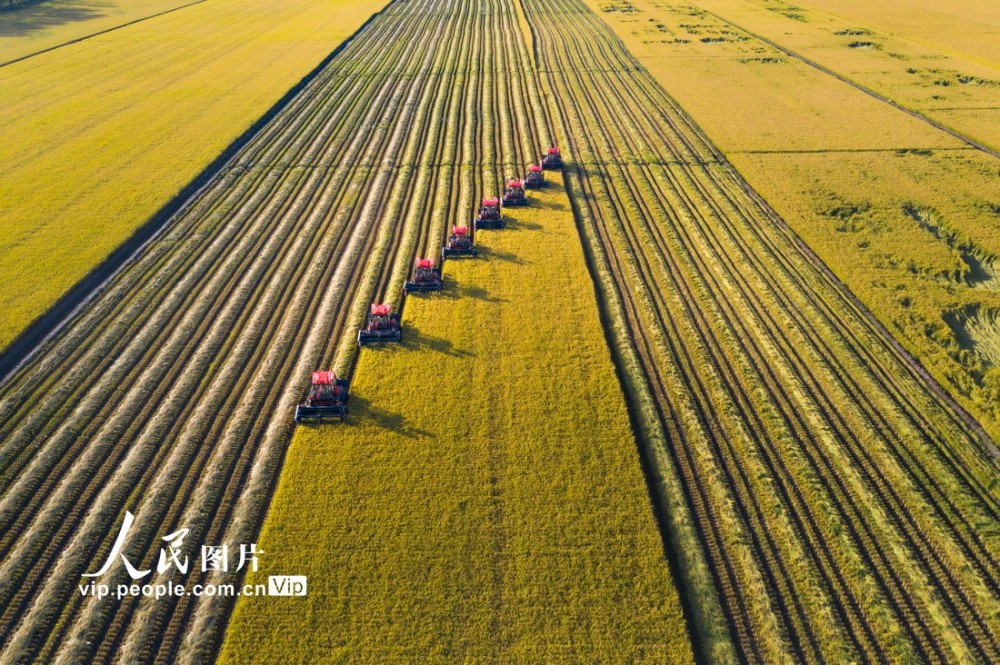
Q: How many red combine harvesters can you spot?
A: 8